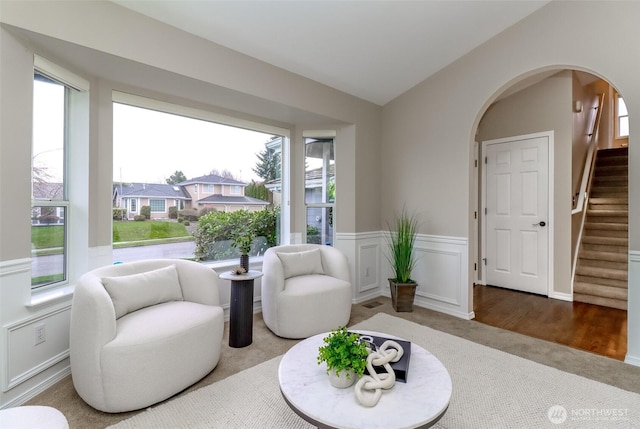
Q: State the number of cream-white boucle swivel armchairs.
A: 2